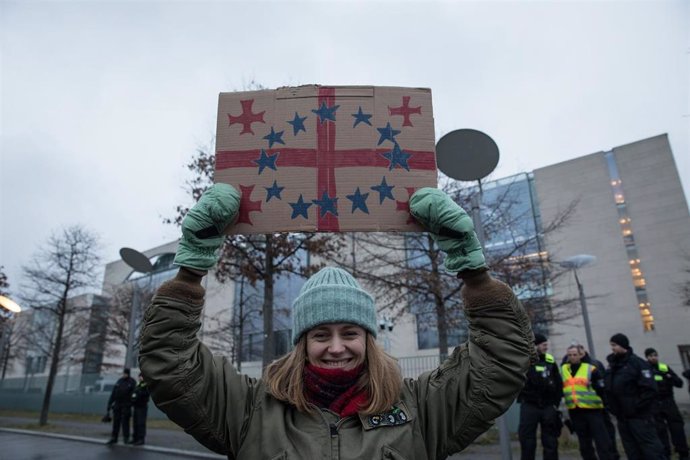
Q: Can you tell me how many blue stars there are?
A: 12